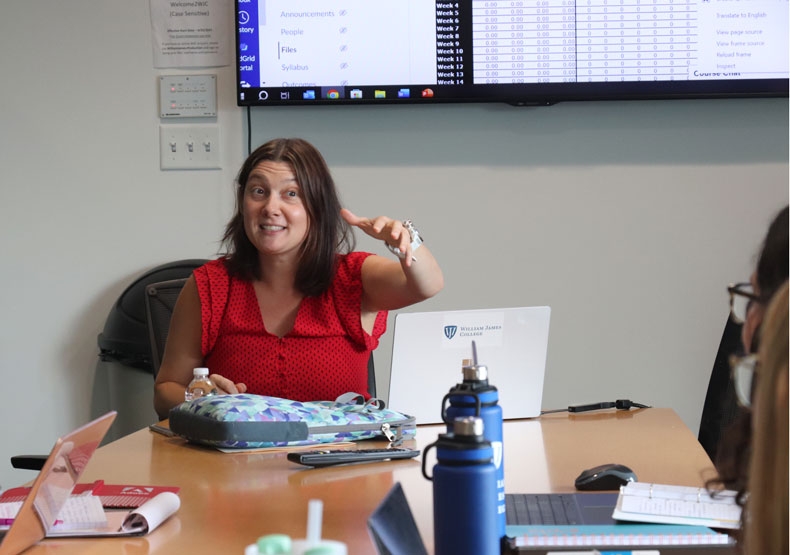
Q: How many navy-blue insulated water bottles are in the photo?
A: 2